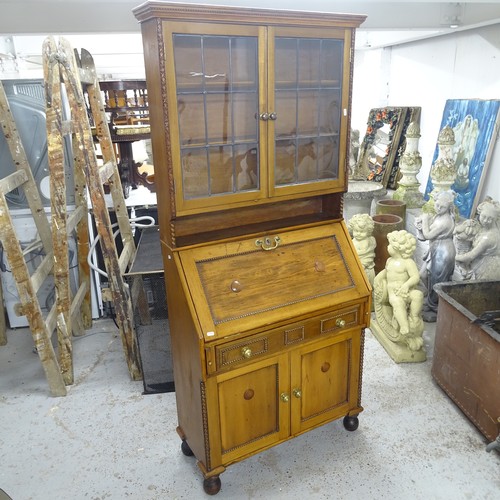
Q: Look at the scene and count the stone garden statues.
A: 4